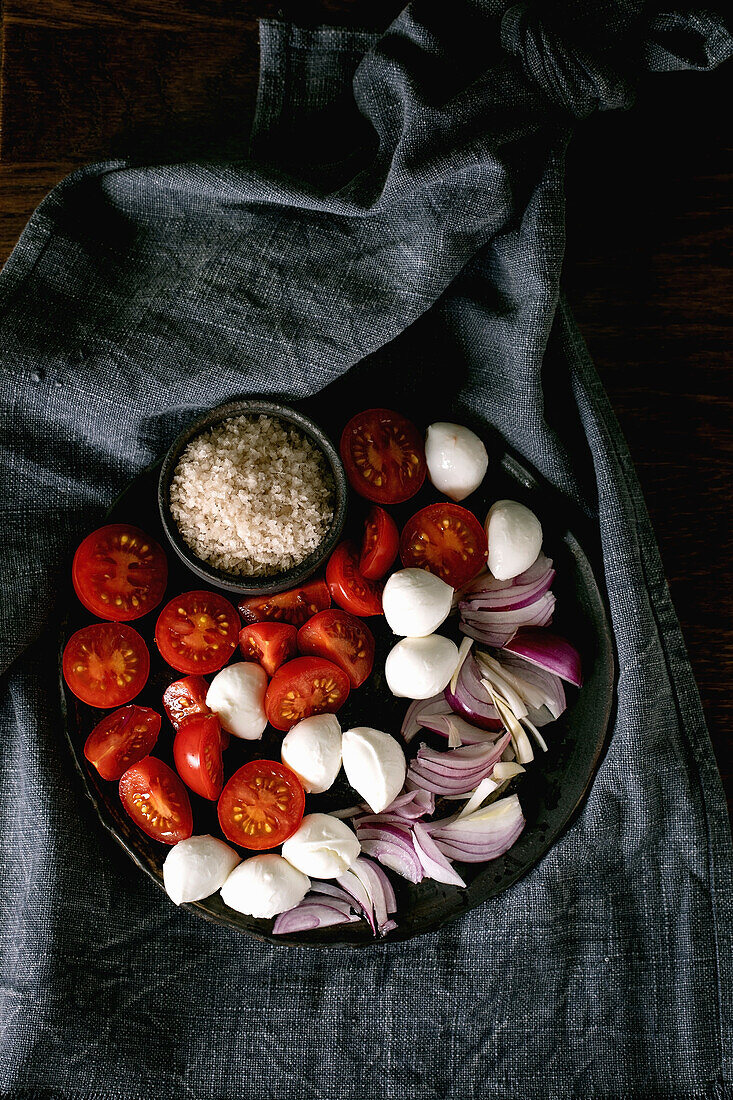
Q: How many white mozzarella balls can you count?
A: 10